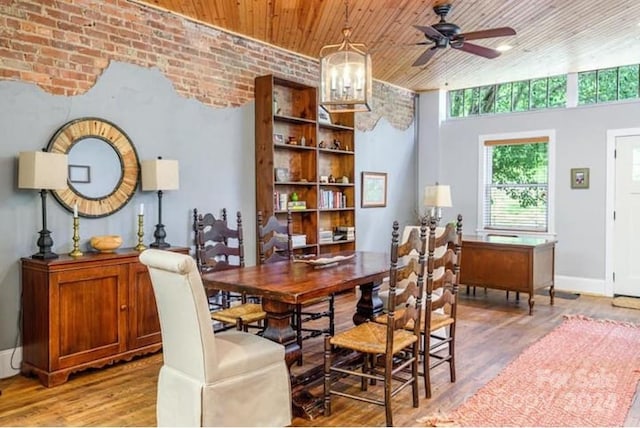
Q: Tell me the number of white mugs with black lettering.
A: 0